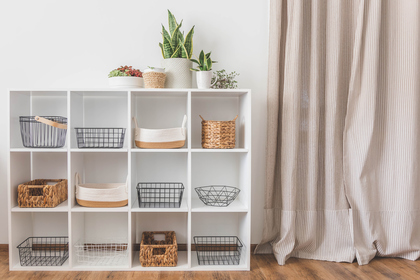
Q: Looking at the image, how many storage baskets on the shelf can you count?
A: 12